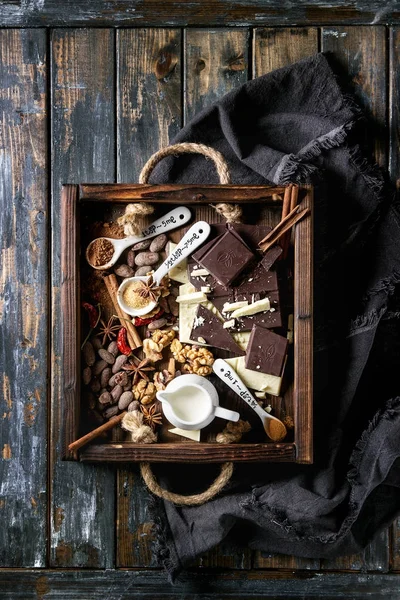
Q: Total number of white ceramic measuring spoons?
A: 3